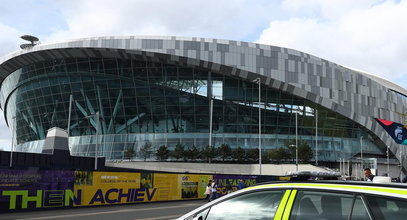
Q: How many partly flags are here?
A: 1